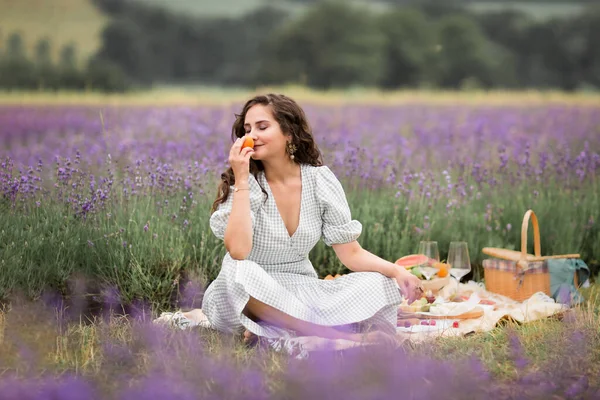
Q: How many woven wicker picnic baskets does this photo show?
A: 1